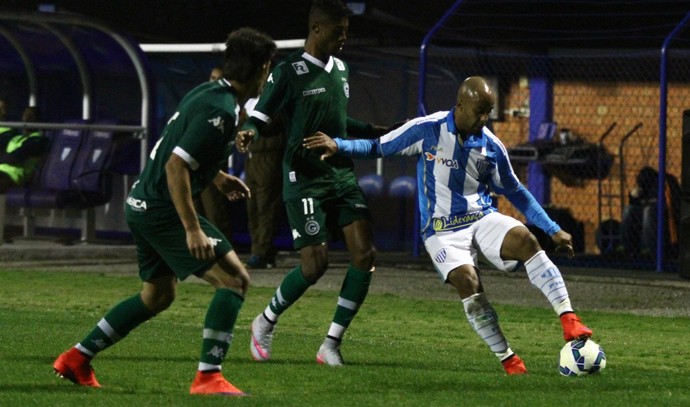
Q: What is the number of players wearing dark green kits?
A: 2